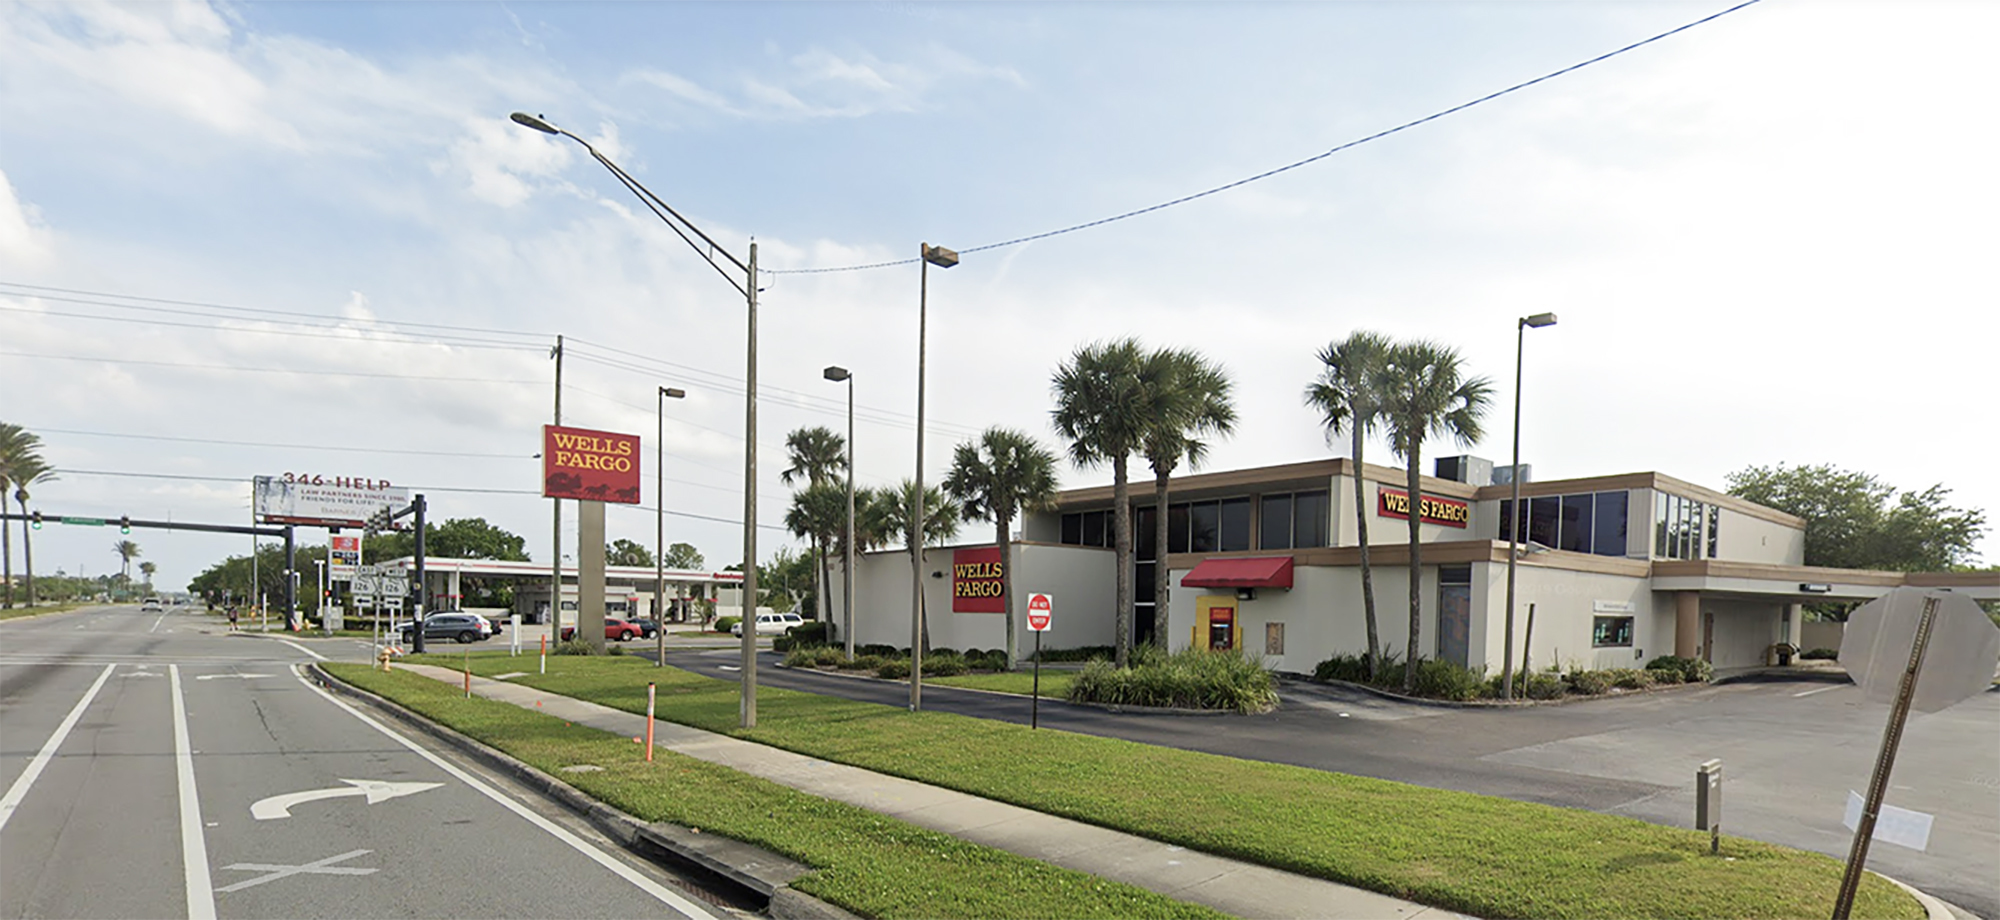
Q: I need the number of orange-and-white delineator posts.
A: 3